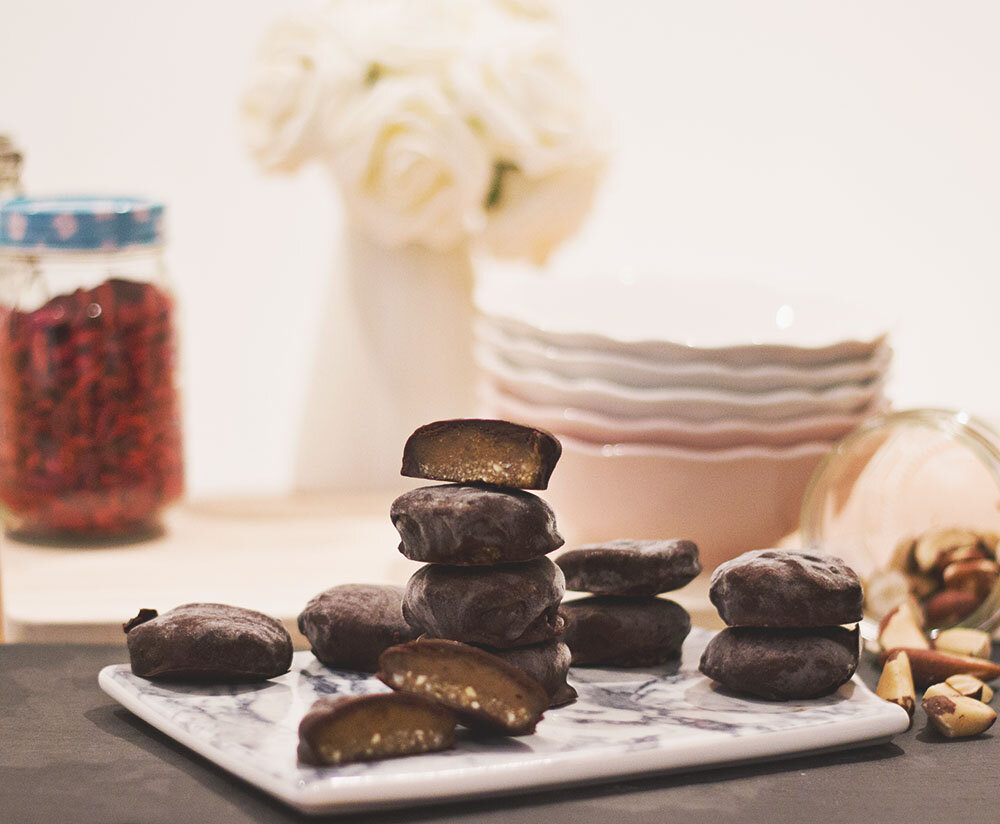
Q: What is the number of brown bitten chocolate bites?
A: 3